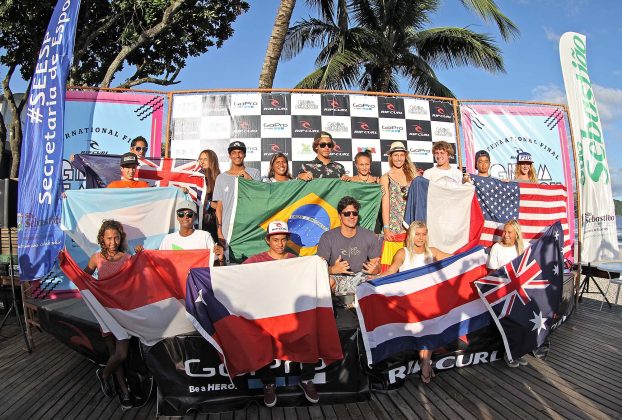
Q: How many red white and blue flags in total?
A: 6